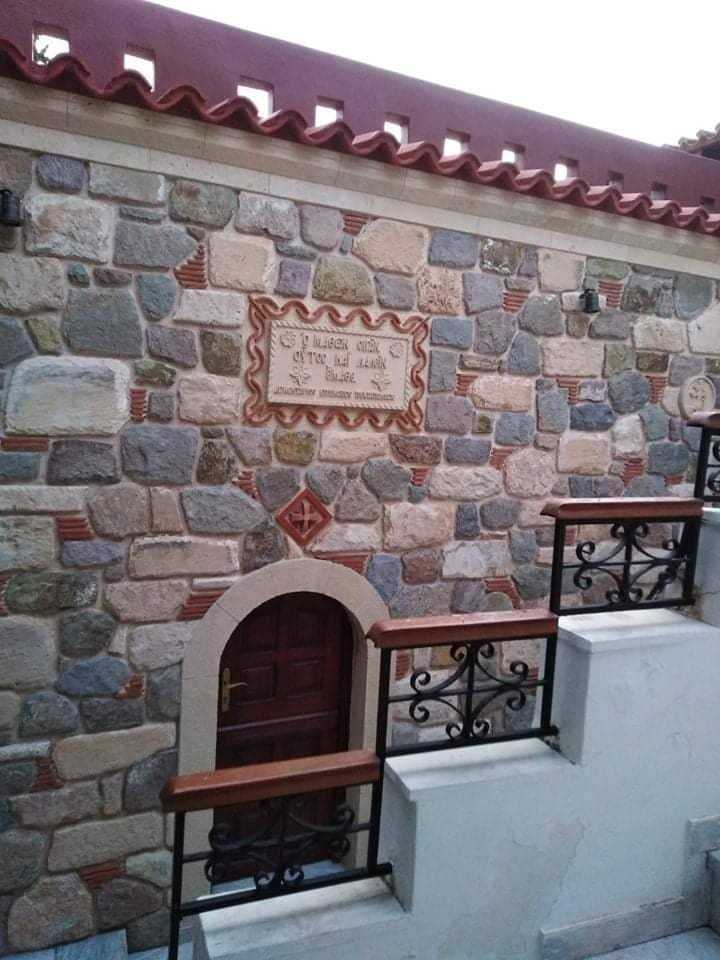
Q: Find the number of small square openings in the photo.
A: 11